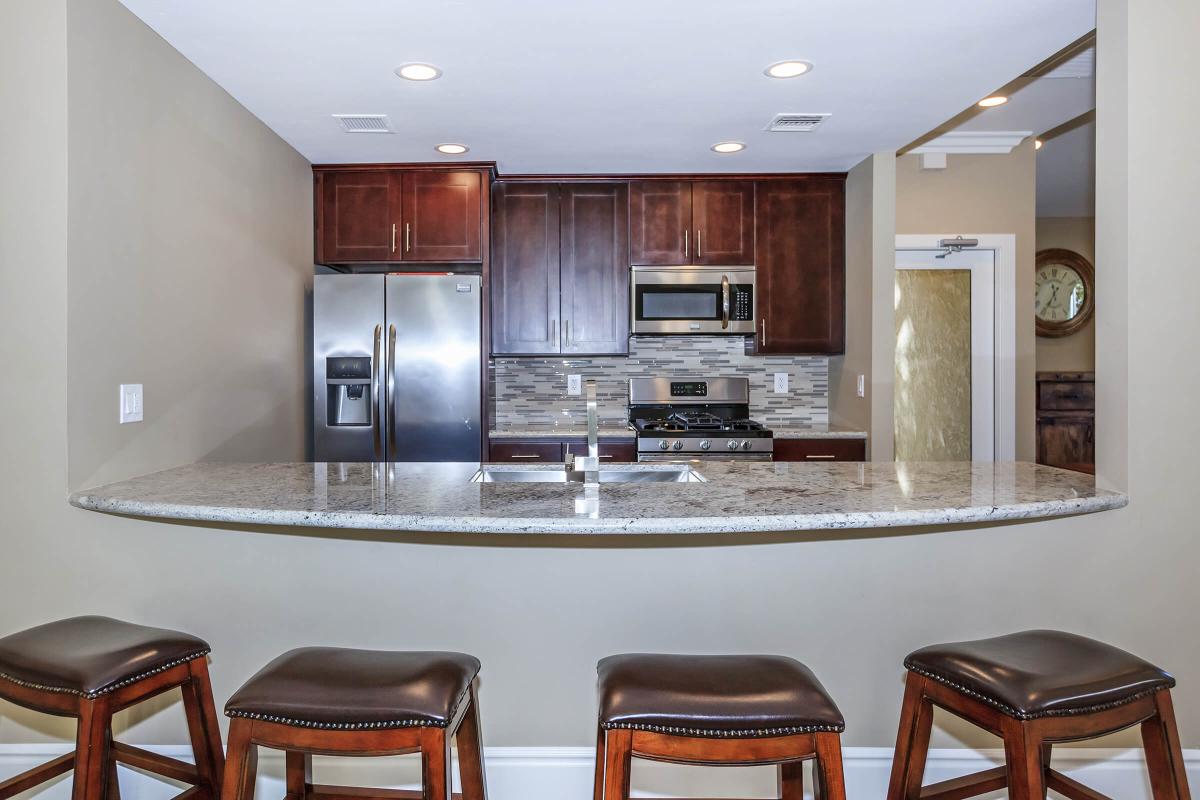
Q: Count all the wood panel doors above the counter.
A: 7